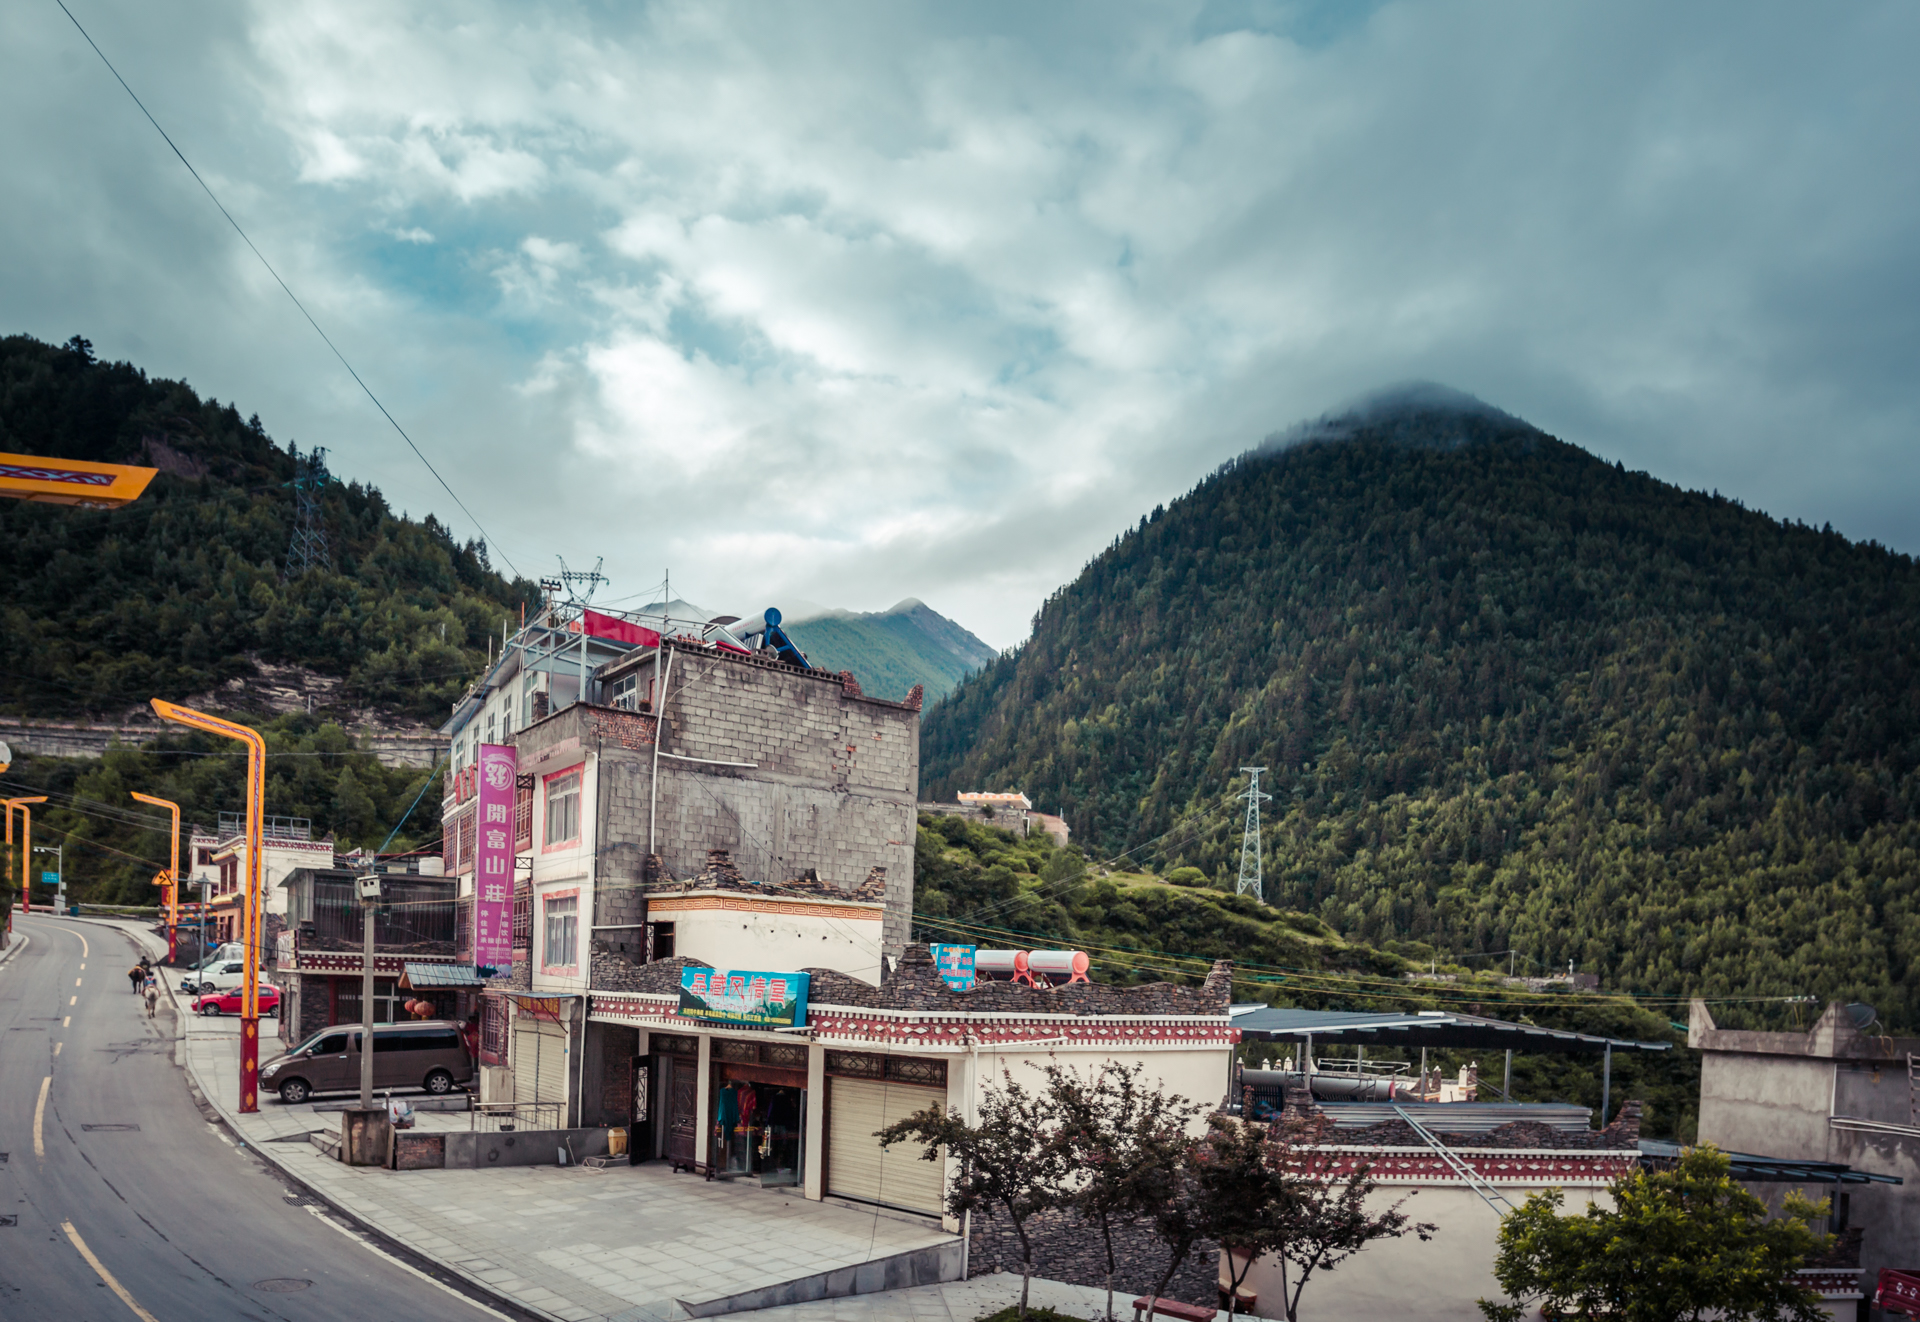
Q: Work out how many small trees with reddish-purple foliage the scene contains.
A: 5